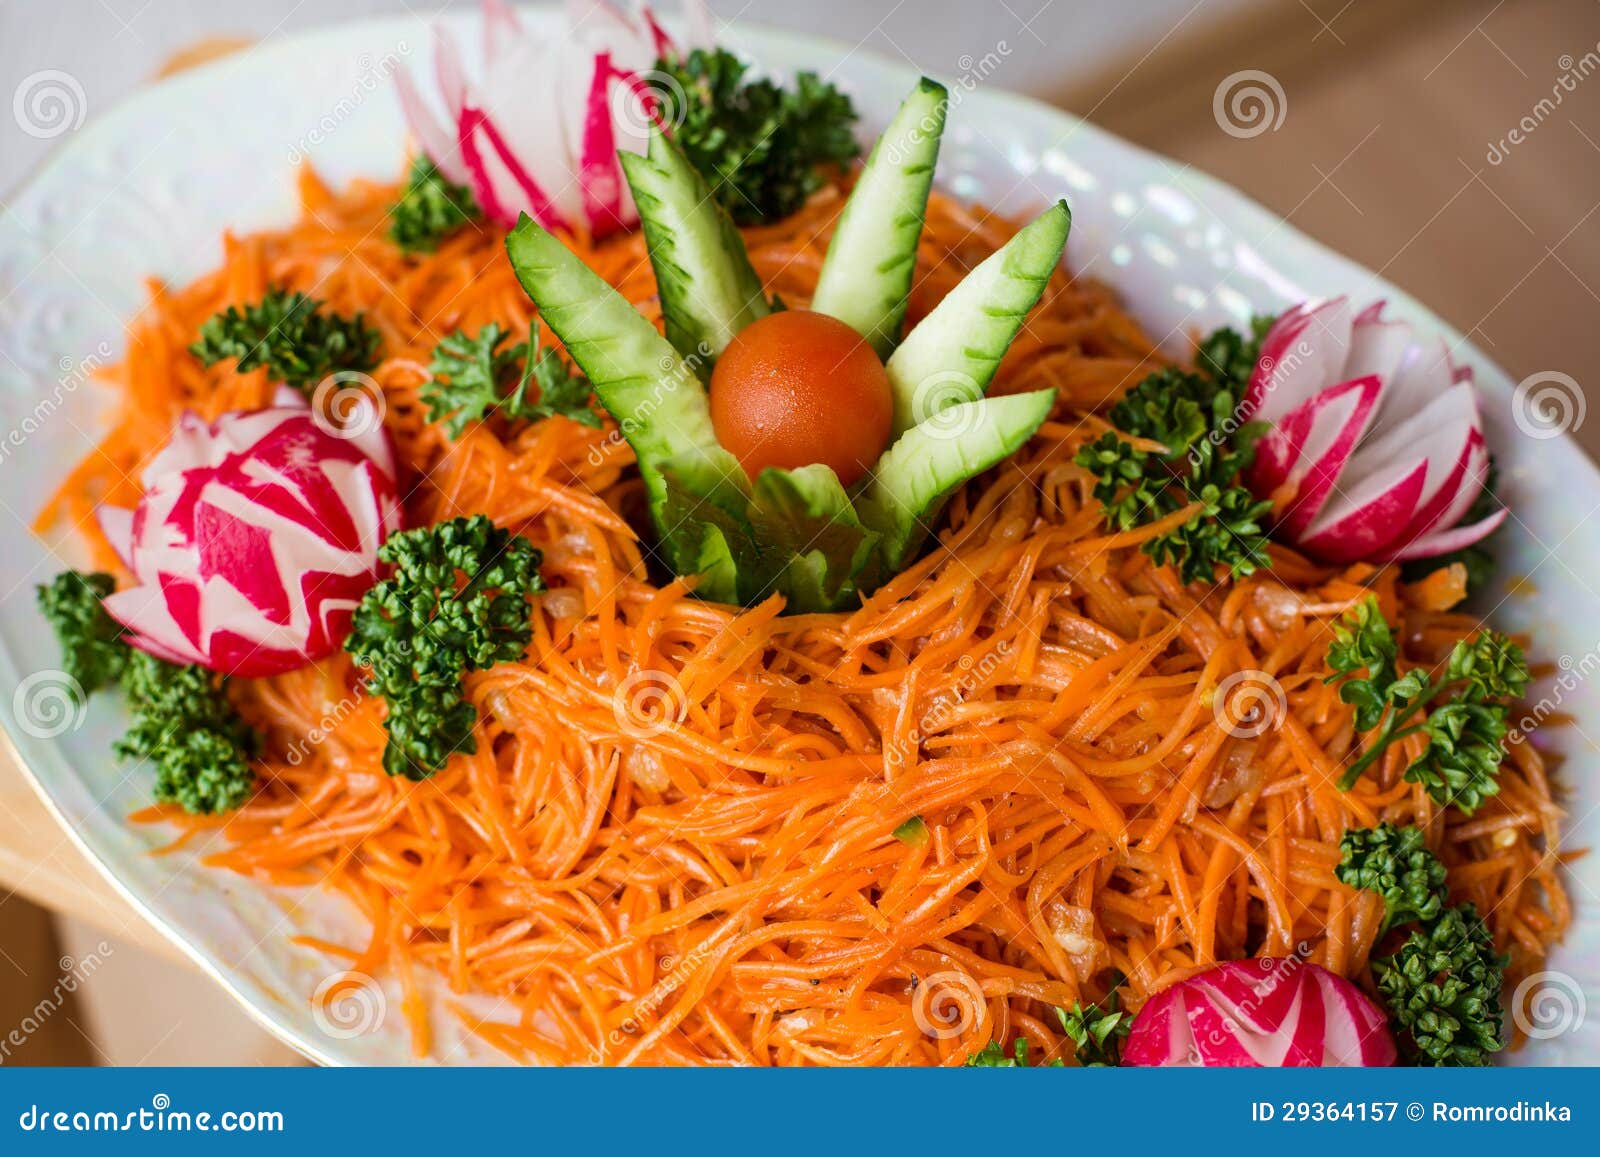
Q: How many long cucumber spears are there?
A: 5